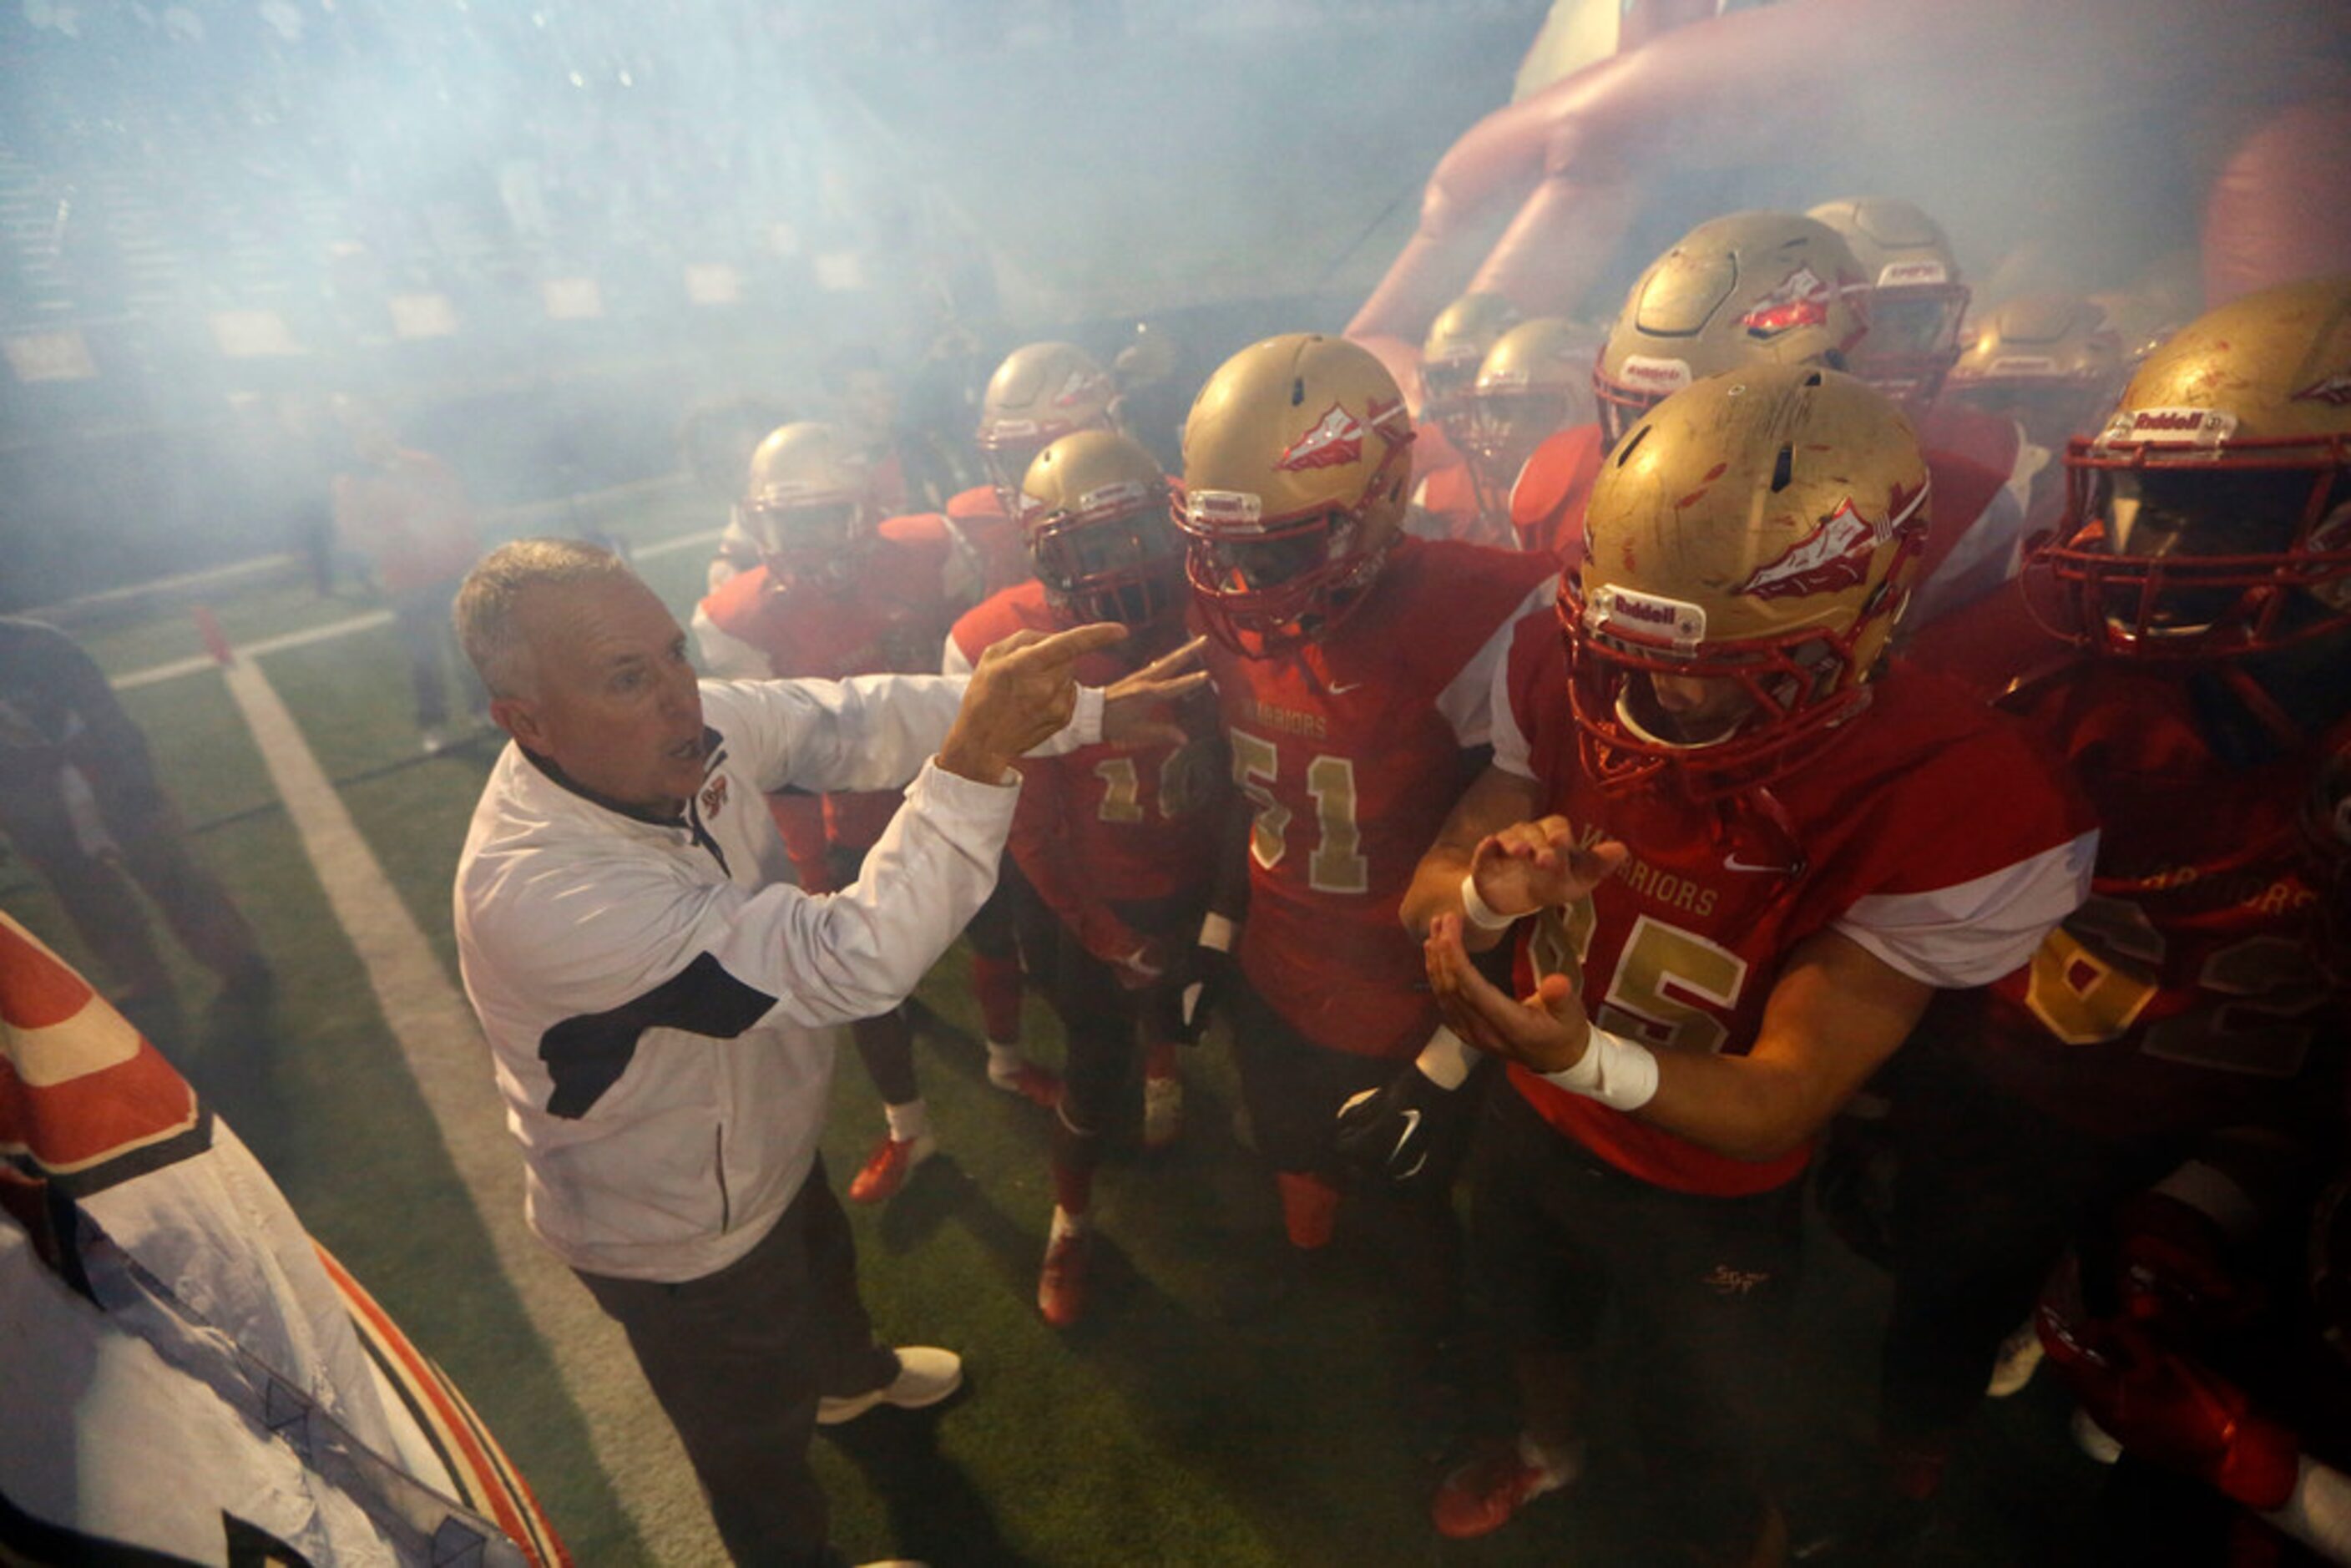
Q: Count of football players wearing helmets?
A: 11